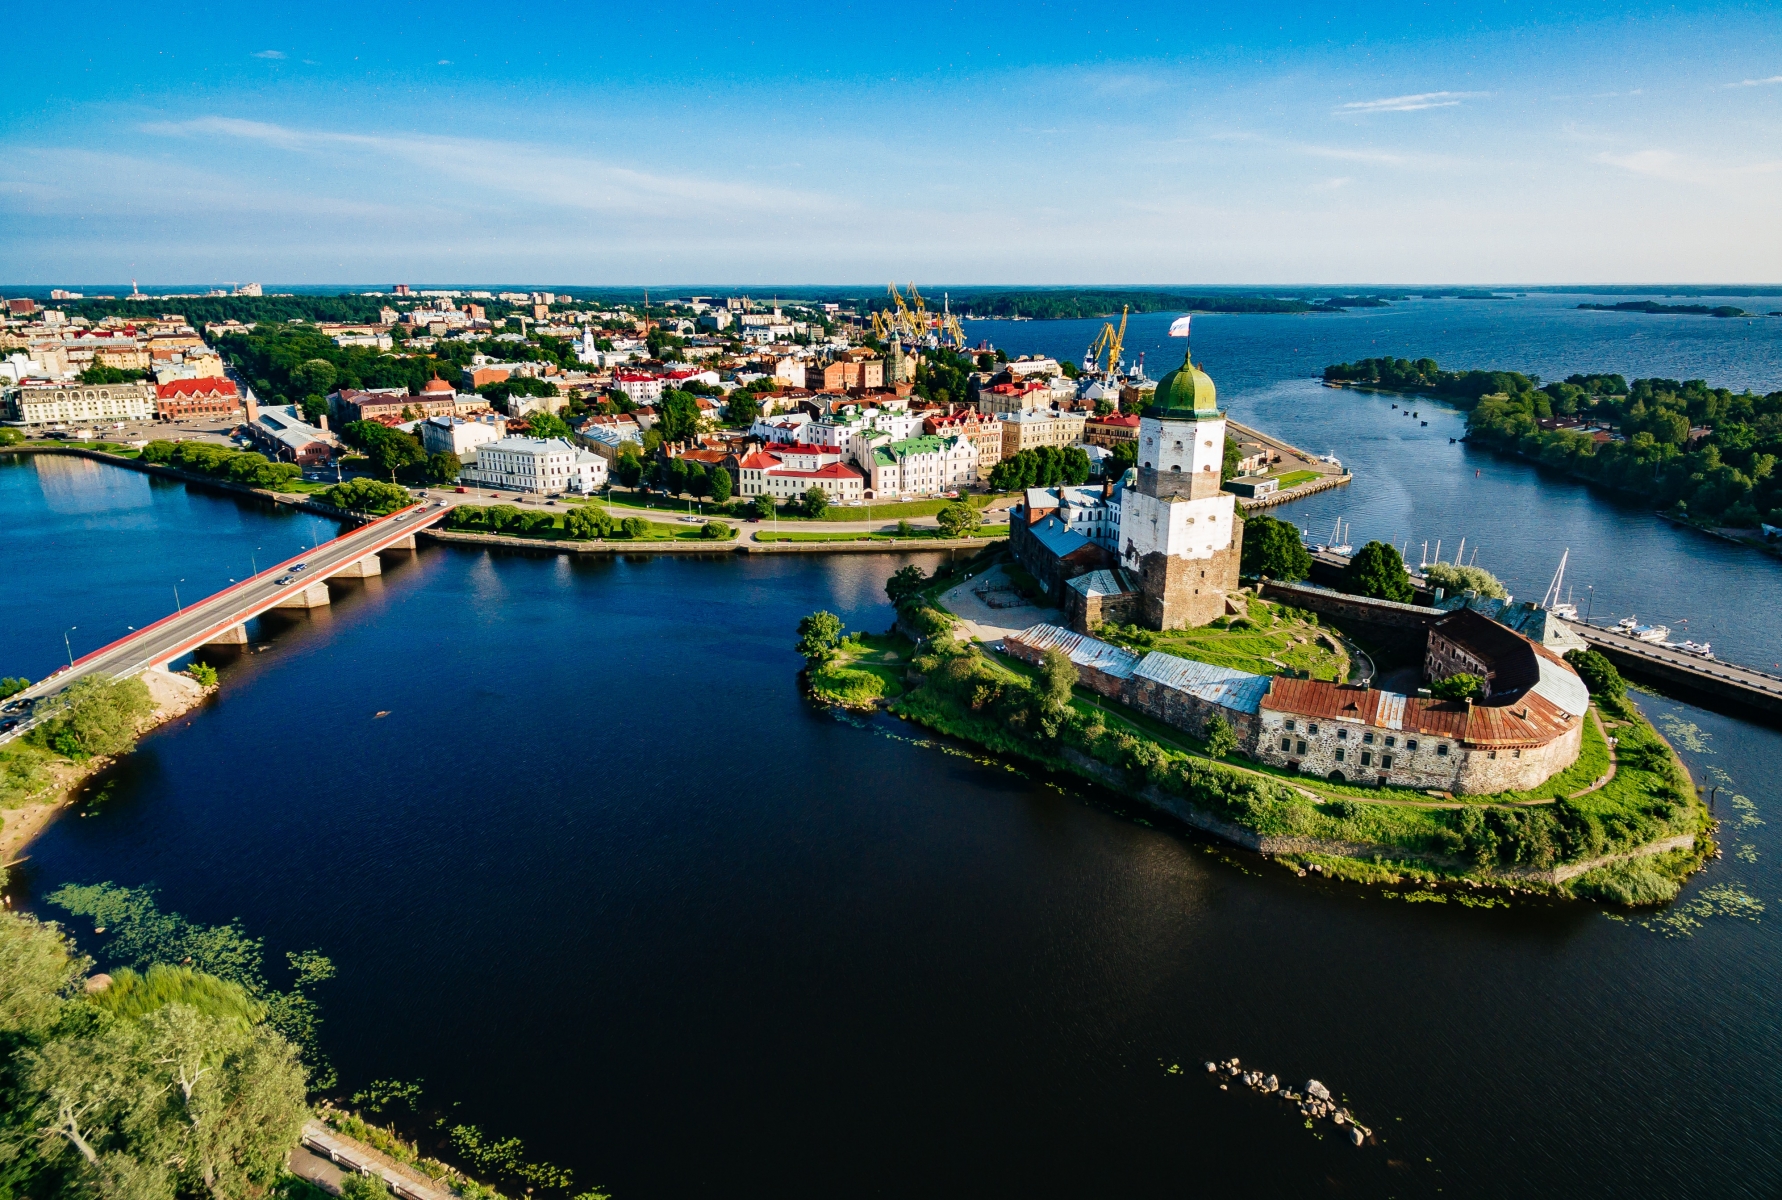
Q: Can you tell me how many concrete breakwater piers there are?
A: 4